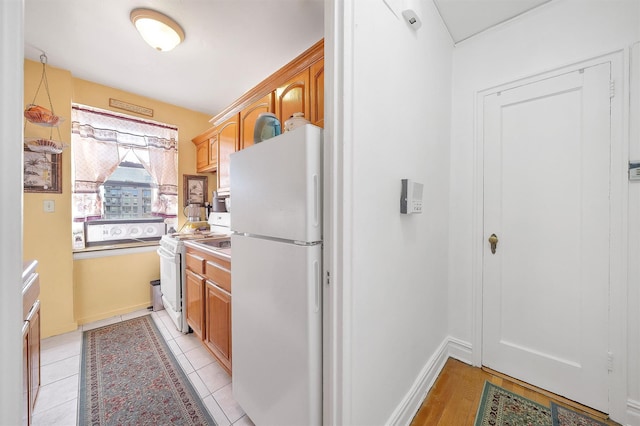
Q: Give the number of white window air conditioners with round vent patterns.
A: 1